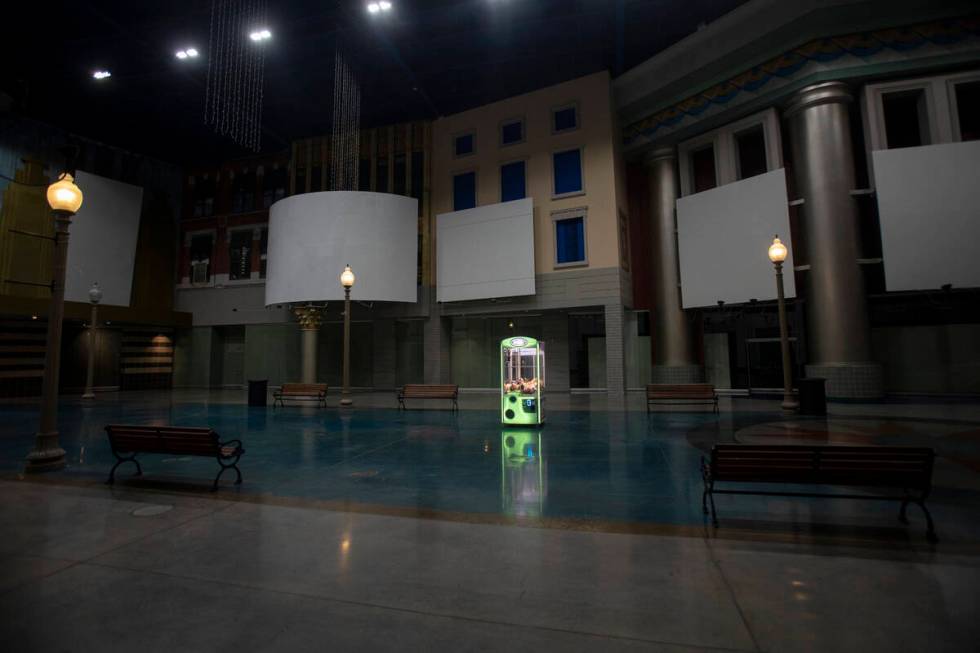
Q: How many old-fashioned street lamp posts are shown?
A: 4